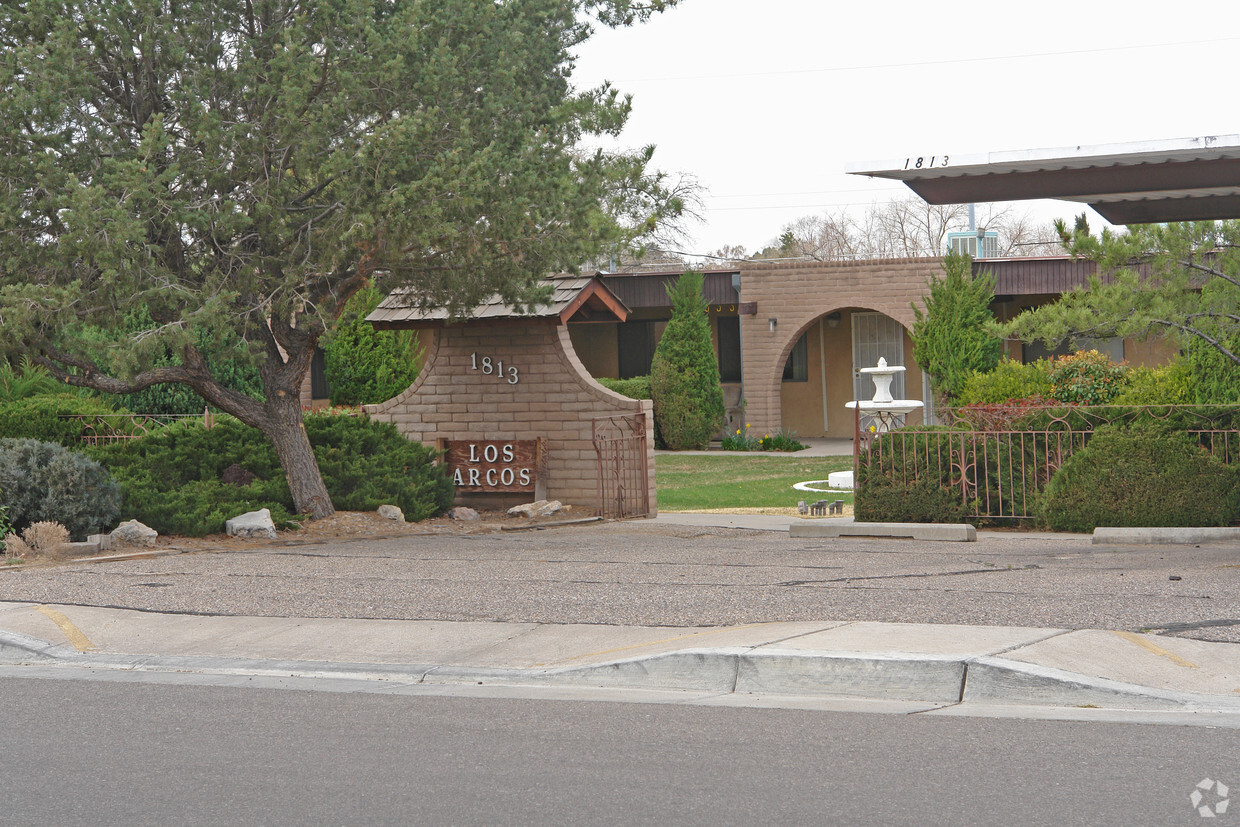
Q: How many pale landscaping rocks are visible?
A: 5